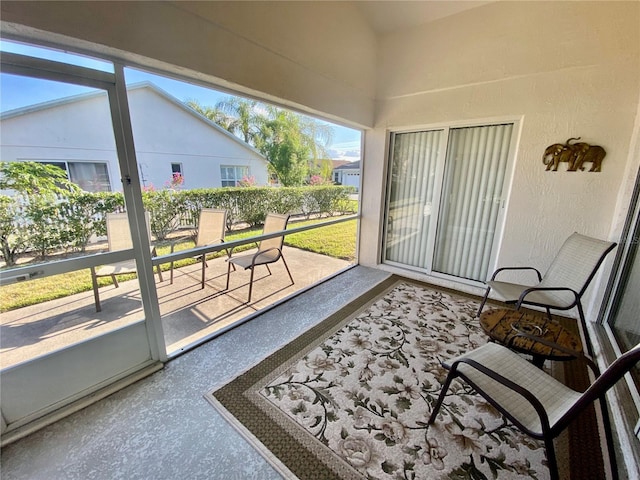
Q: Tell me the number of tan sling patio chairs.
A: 5